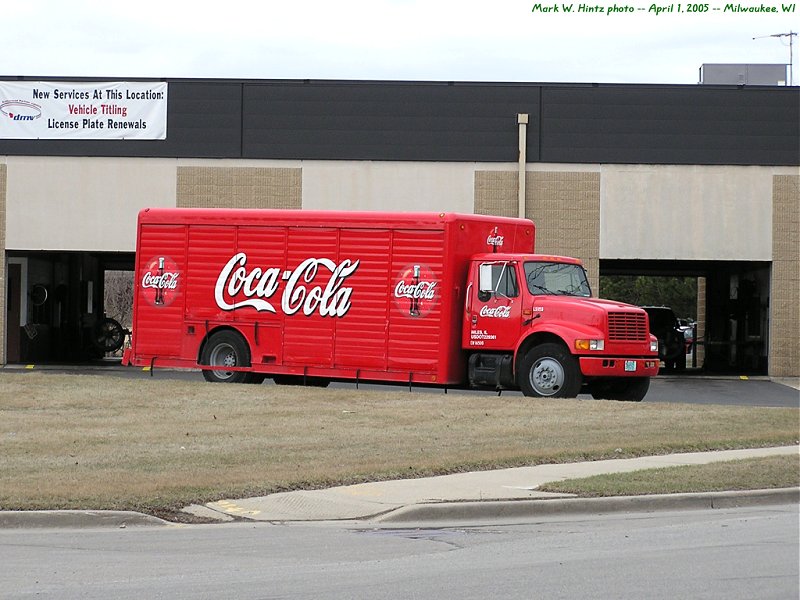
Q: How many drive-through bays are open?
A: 2